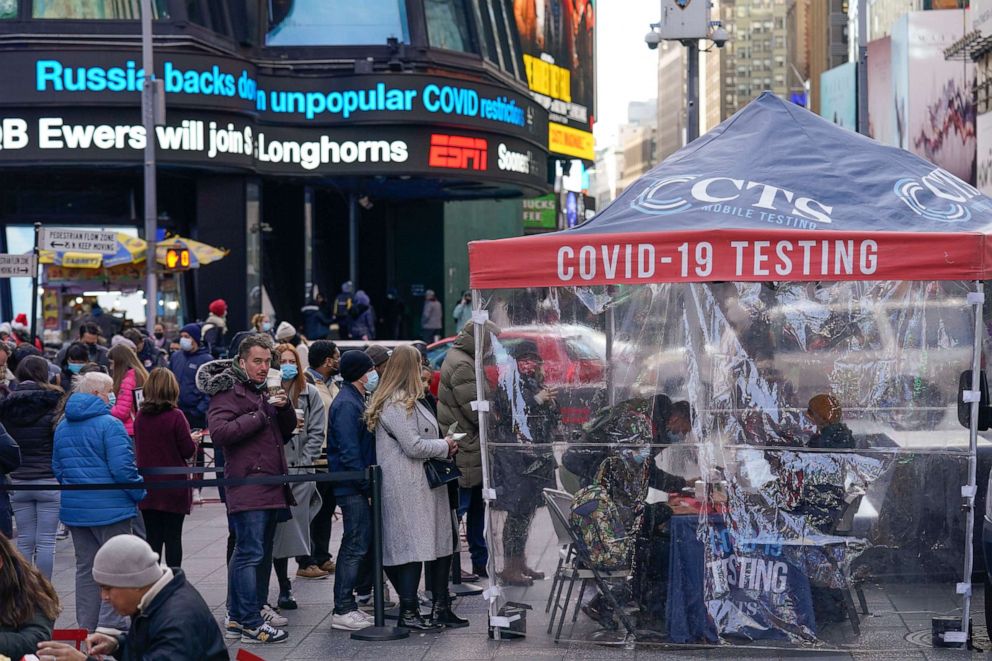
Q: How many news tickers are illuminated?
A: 2